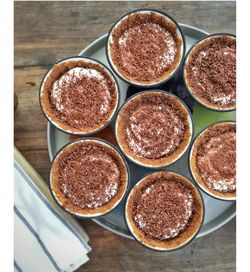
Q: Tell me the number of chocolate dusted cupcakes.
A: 7